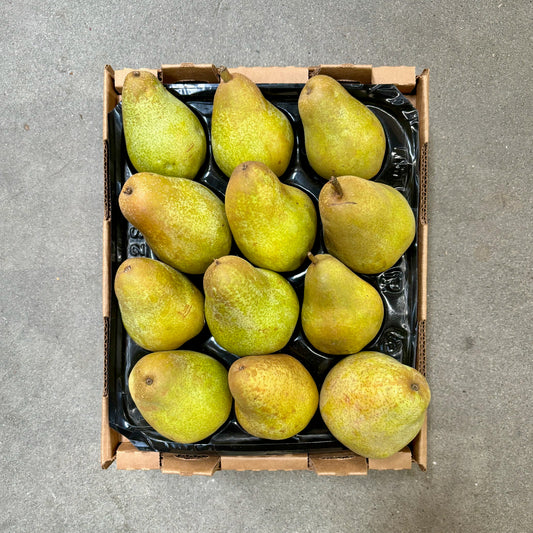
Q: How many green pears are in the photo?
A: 12